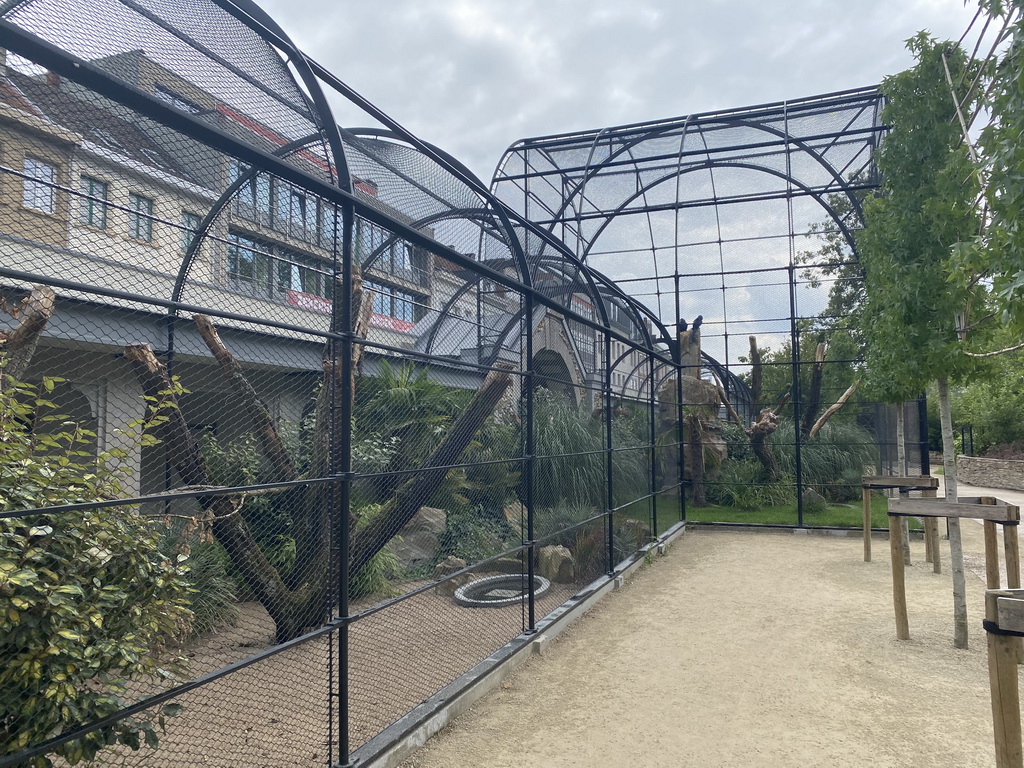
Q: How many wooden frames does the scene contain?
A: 3